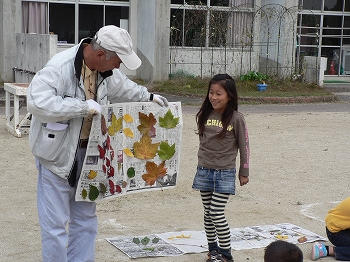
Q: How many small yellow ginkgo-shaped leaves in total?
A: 3